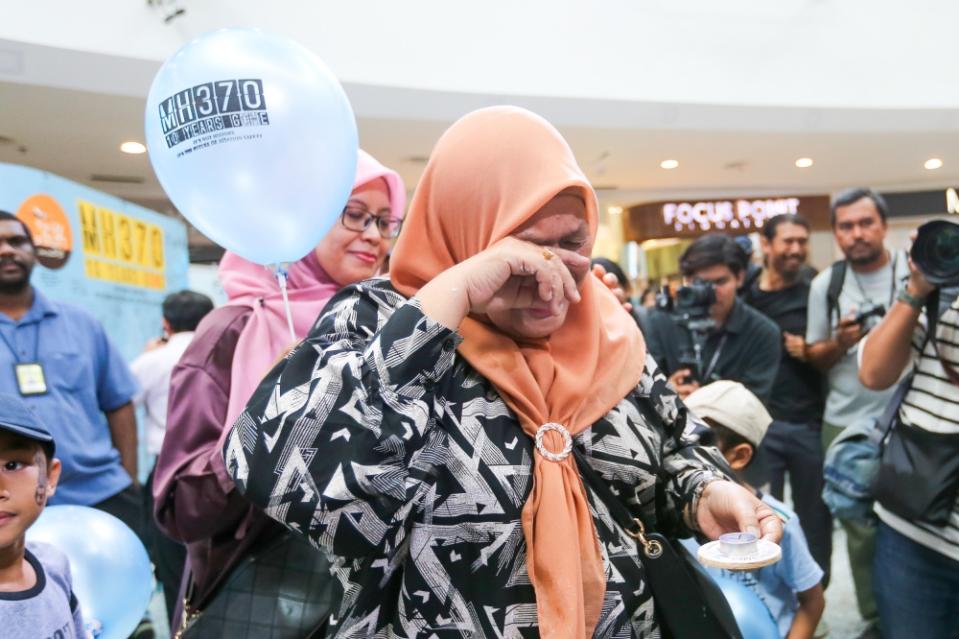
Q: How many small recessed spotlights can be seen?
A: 4